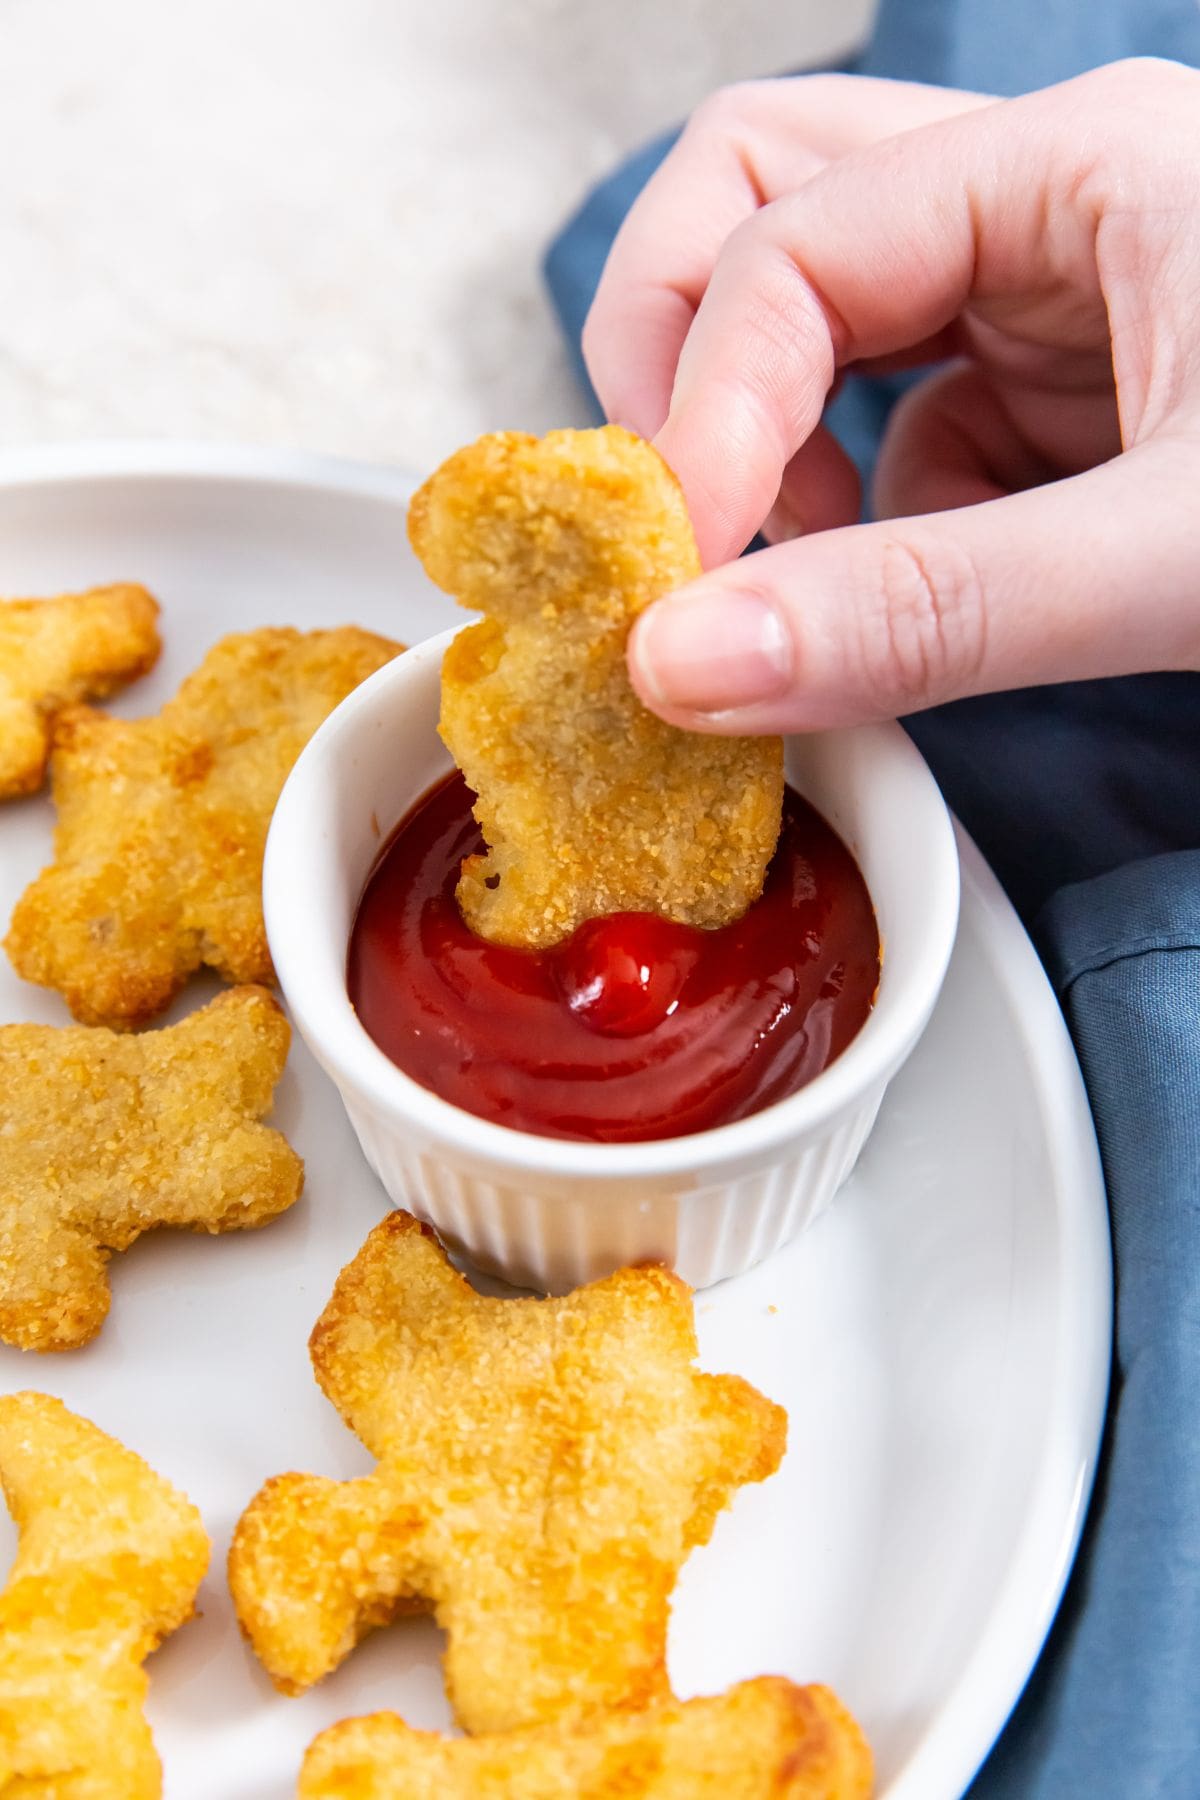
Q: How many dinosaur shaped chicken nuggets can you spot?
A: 7